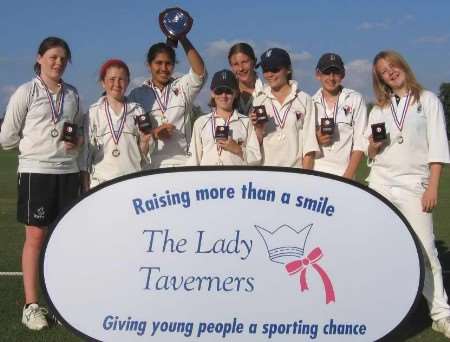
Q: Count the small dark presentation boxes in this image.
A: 6